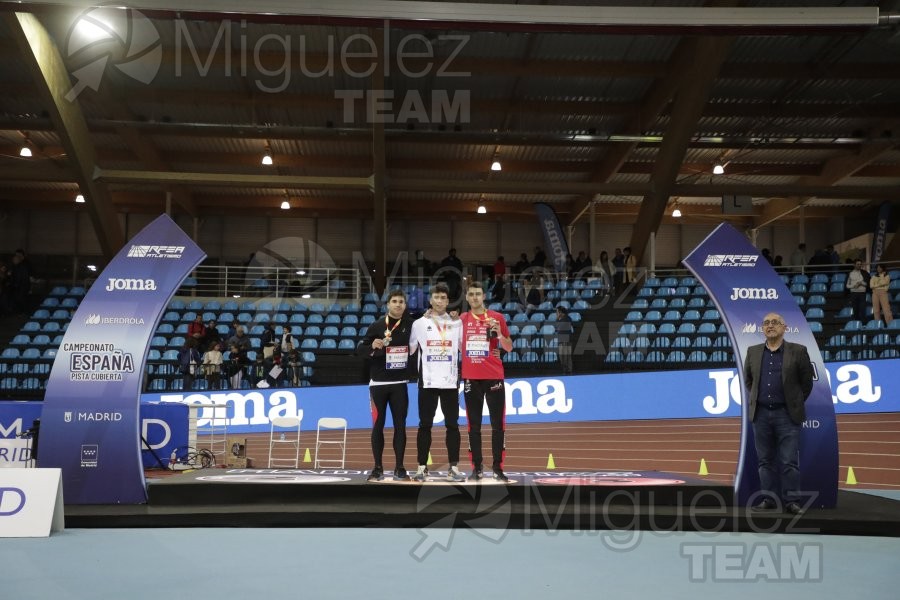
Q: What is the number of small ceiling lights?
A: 8